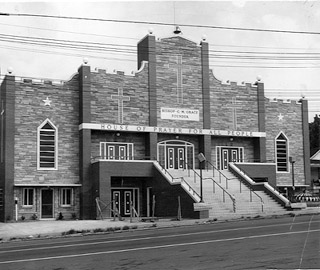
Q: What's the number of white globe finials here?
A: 6